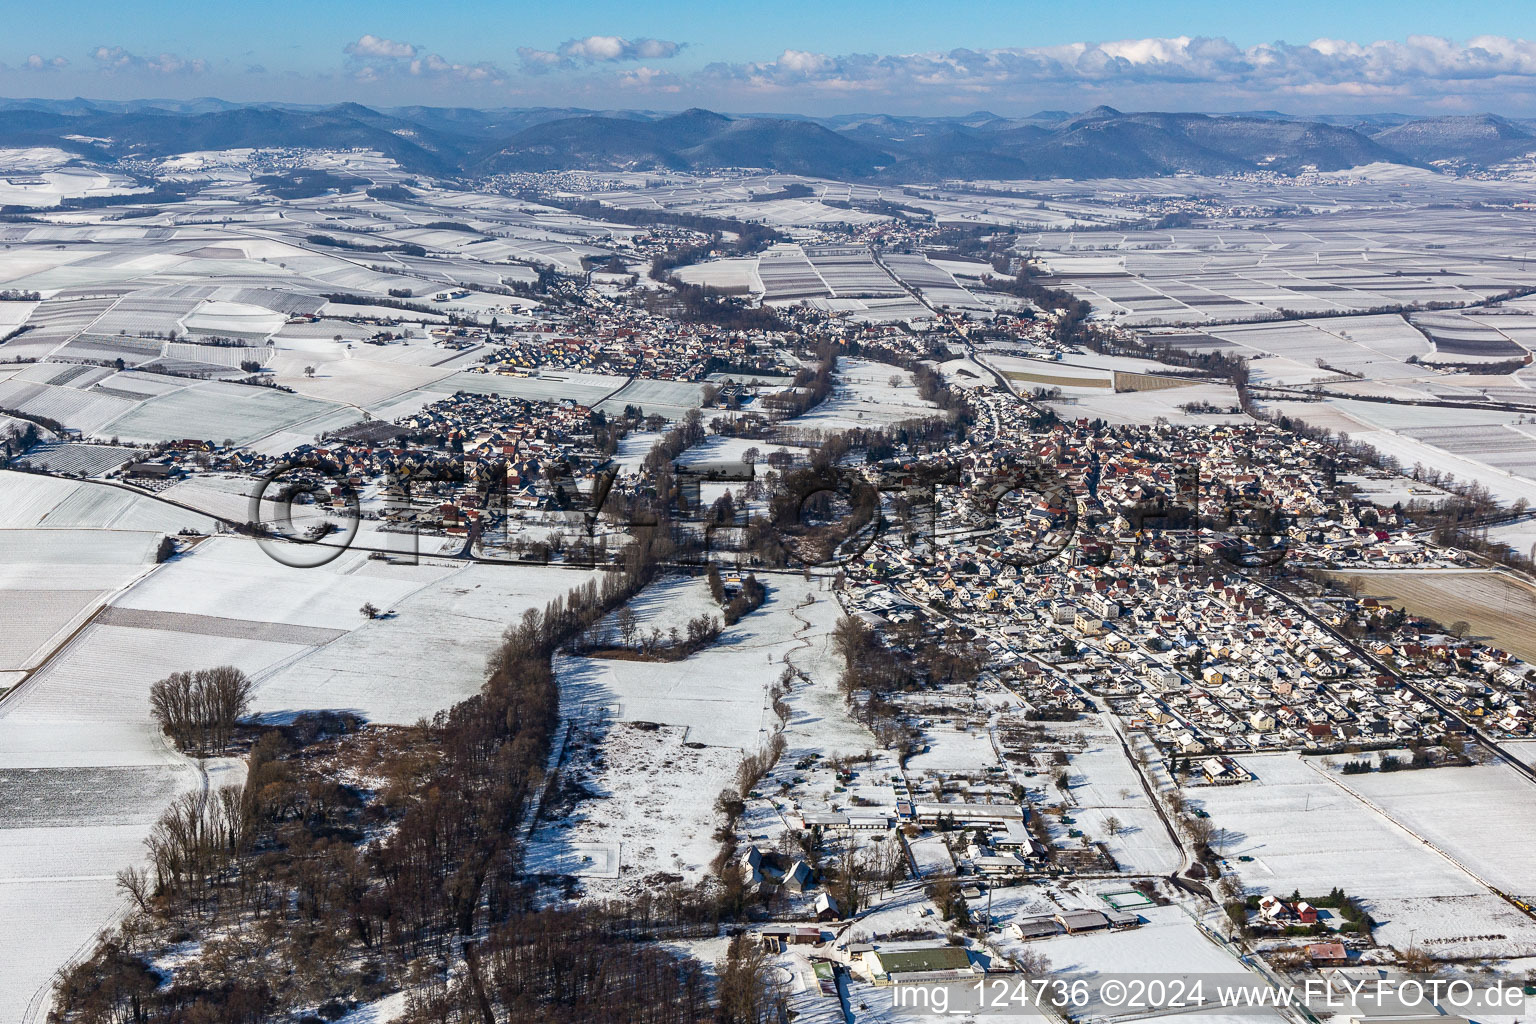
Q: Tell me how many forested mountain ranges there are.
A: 1